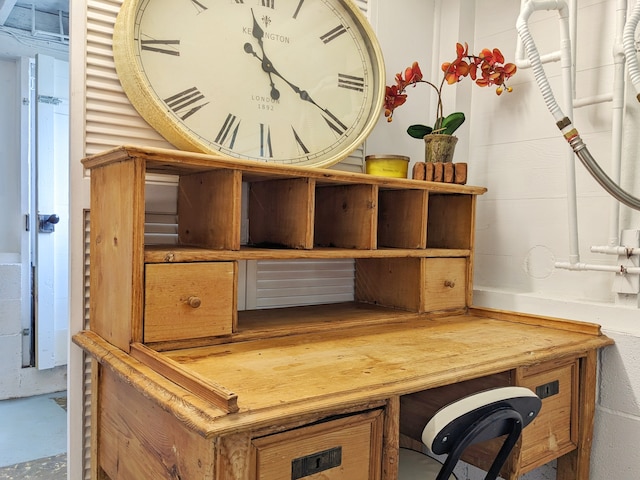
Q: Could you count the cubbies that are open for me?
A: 6